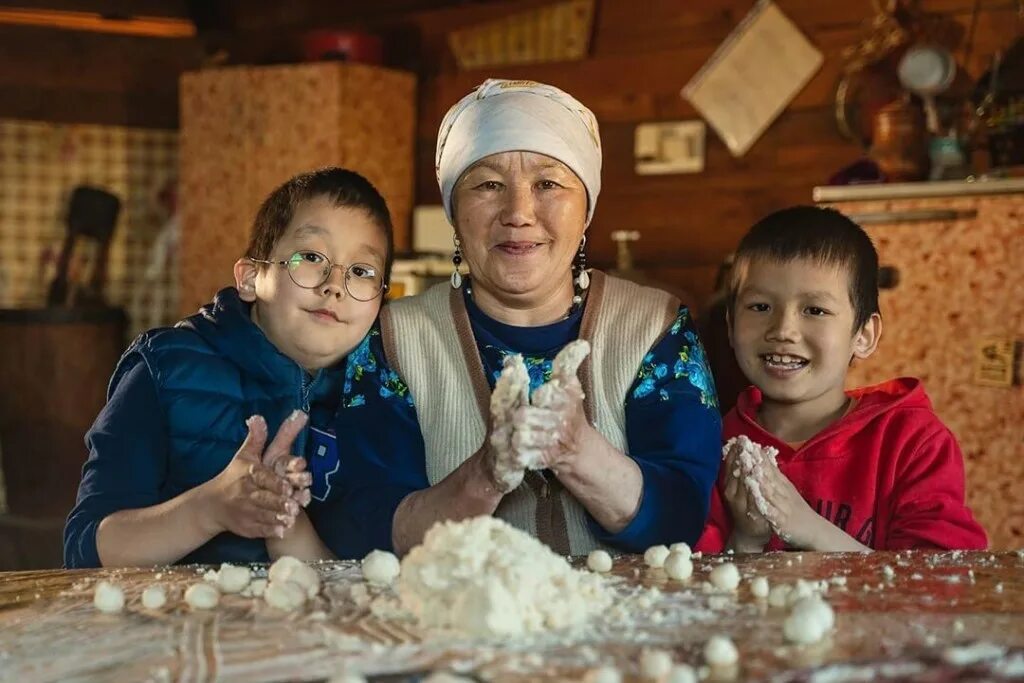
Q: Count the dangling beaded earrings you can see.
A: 2